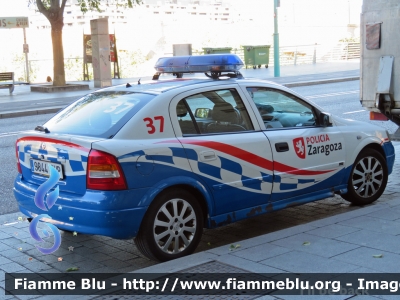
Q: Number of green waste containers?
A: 2